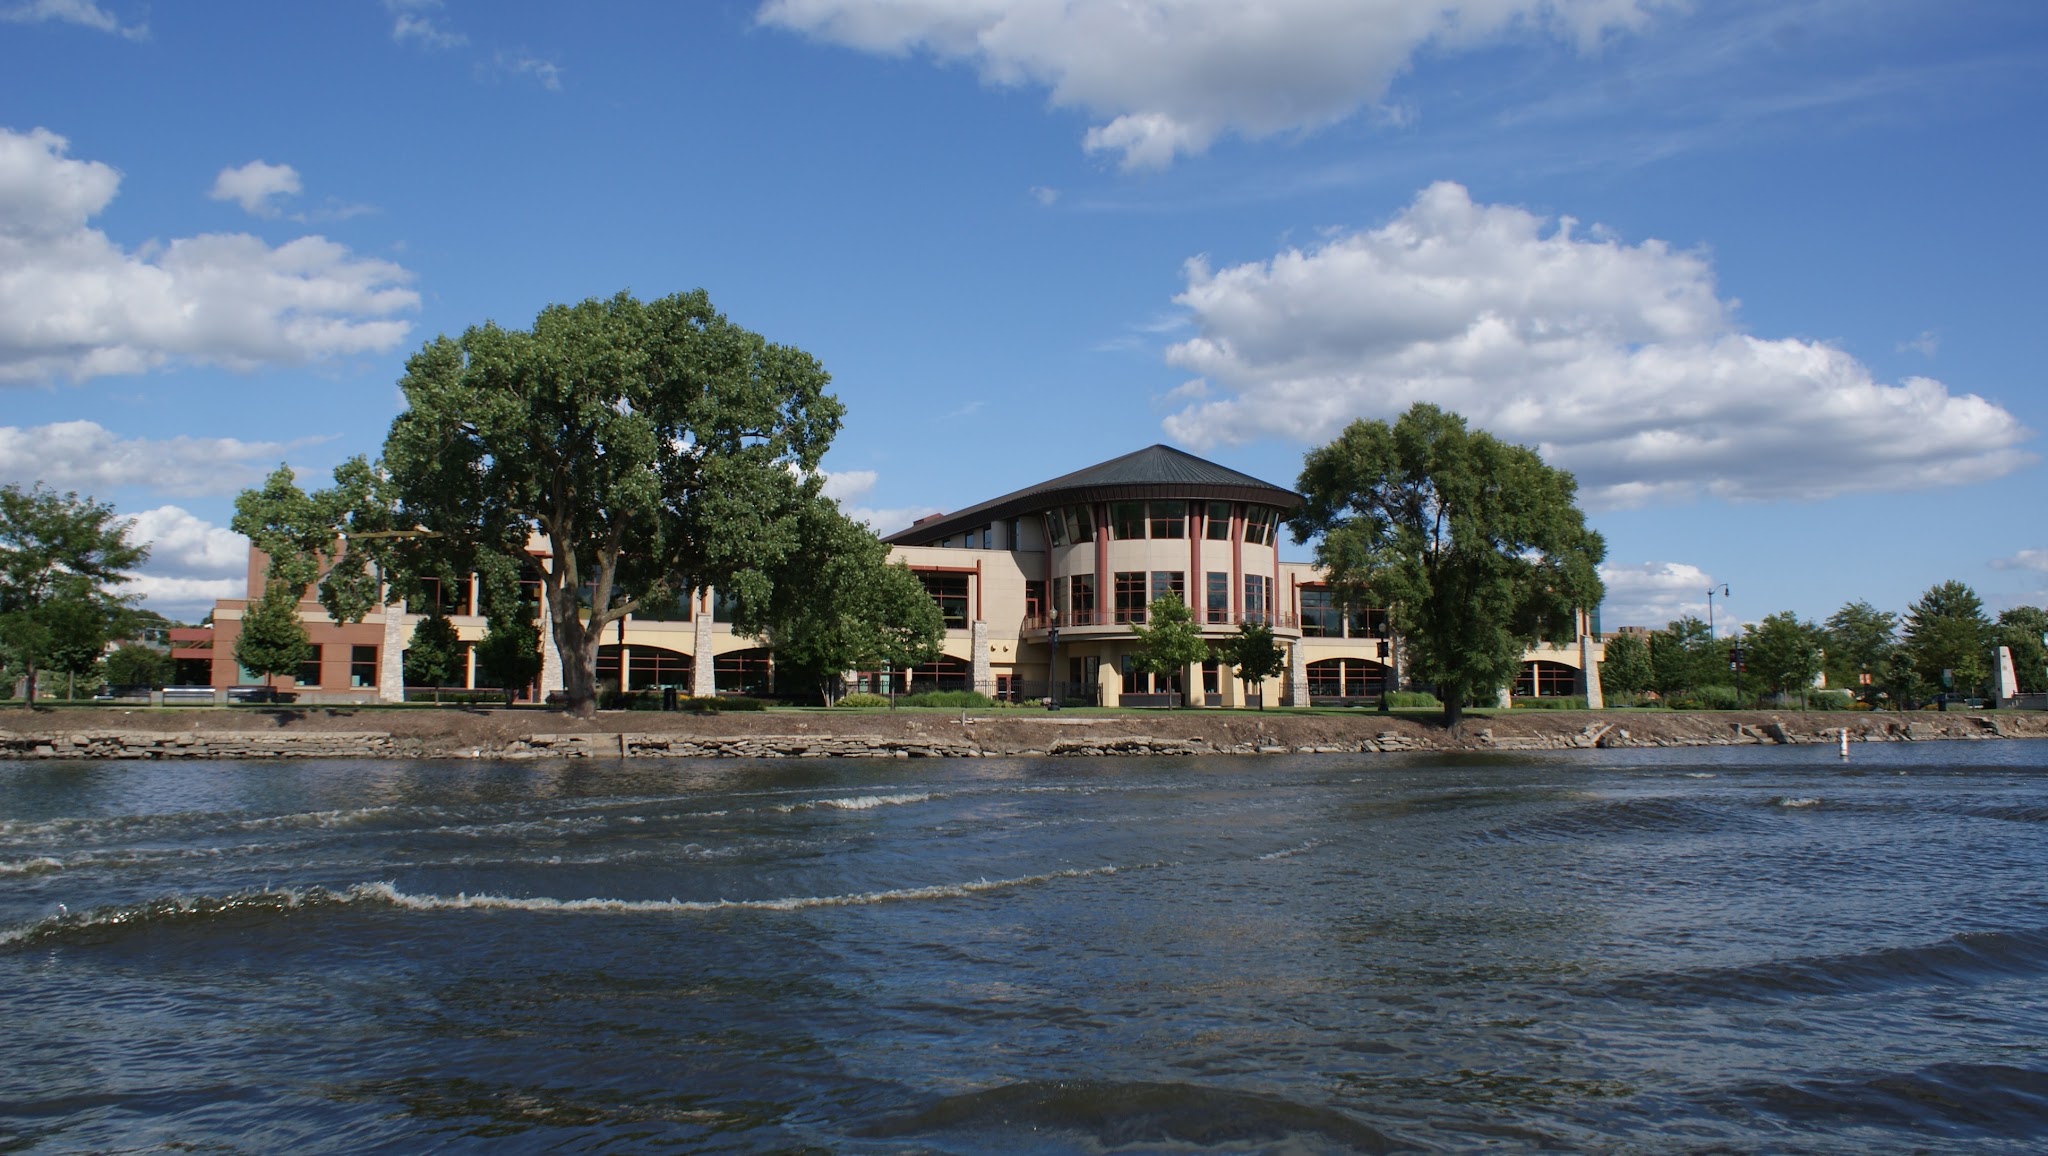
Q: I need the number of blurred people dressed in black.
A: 0